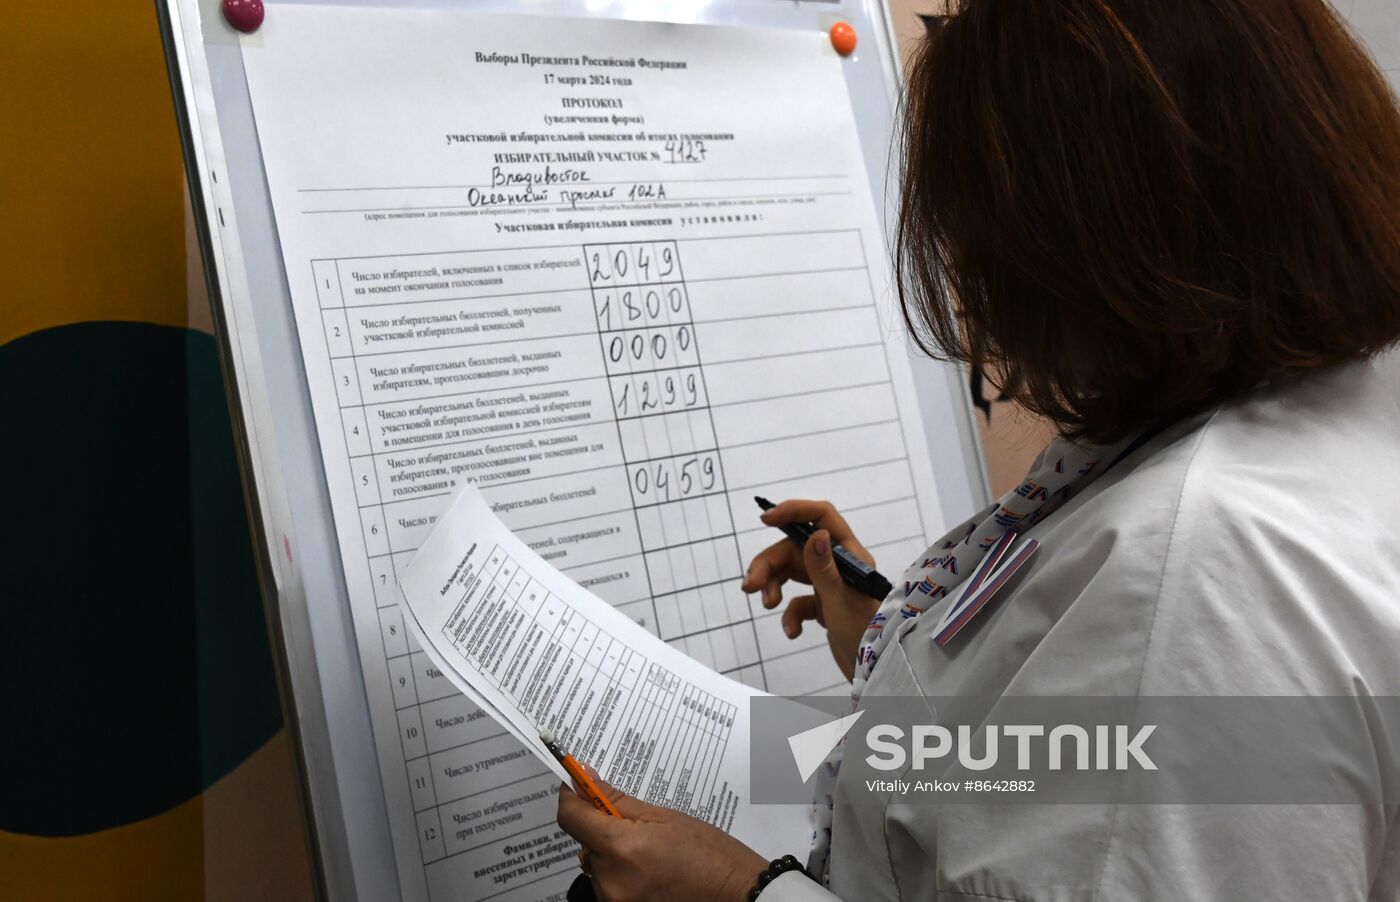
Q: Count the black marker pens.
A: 1